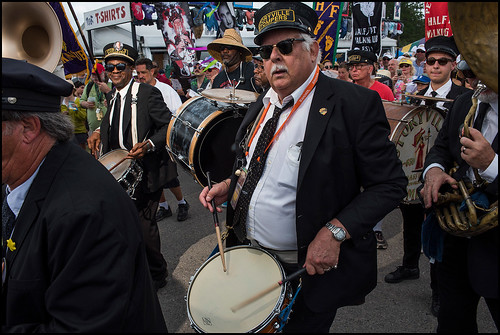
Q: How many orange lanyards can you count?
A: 1